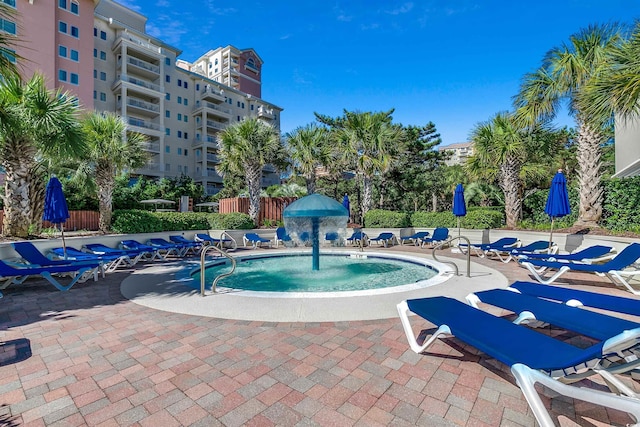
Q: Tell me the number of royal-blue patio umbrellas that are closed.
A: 4